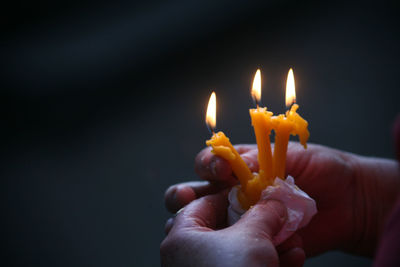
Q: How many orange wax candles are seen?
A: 3